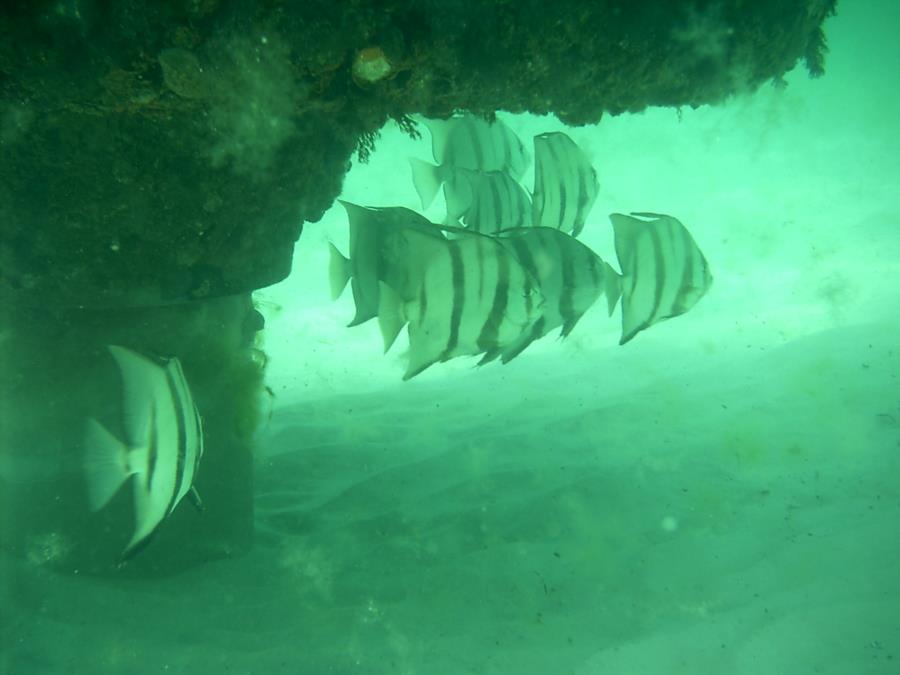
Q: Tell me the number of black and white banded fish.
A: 8